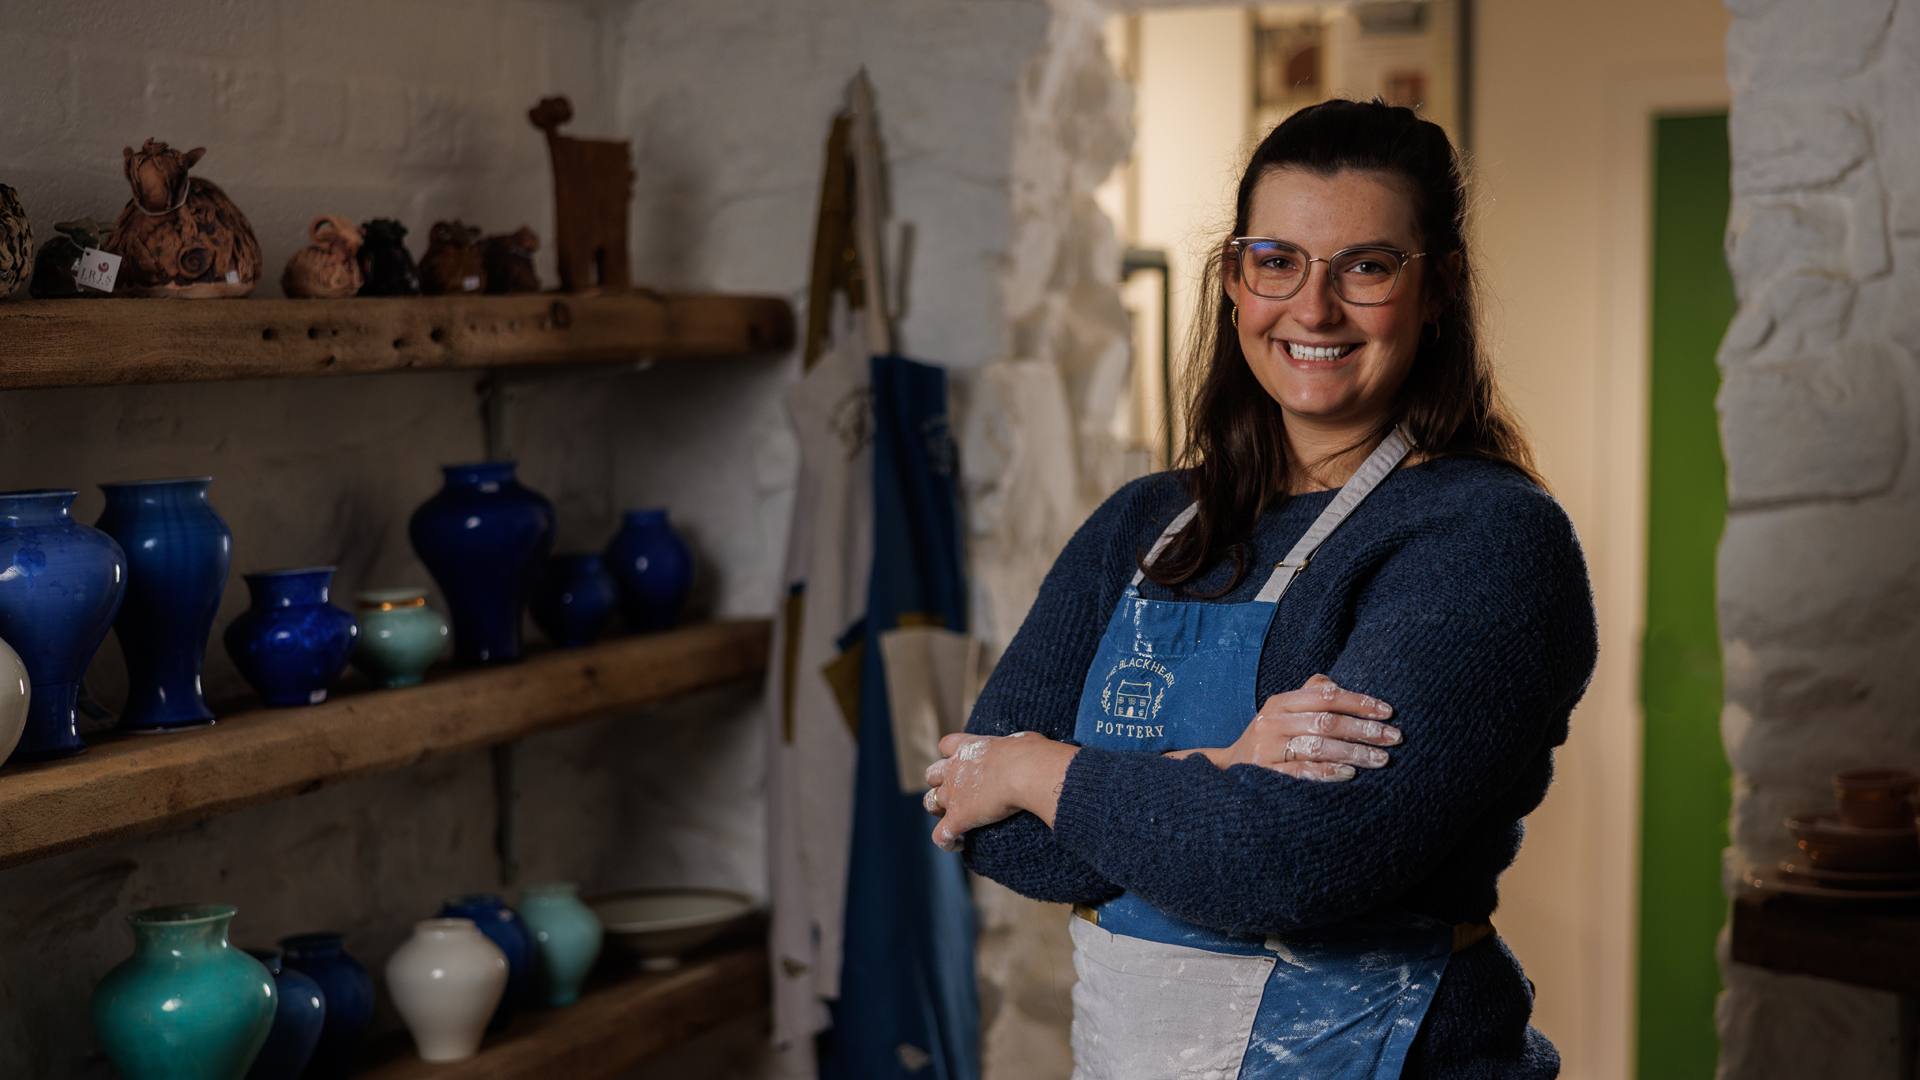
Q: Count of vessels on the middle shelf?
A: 8